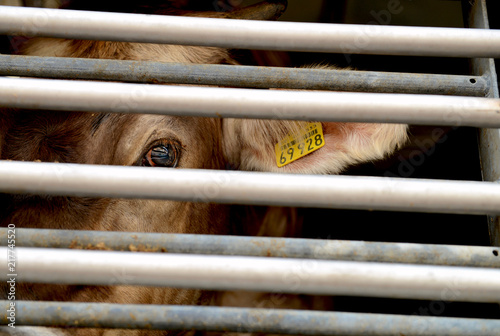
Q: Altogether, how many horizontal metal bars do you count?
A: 7